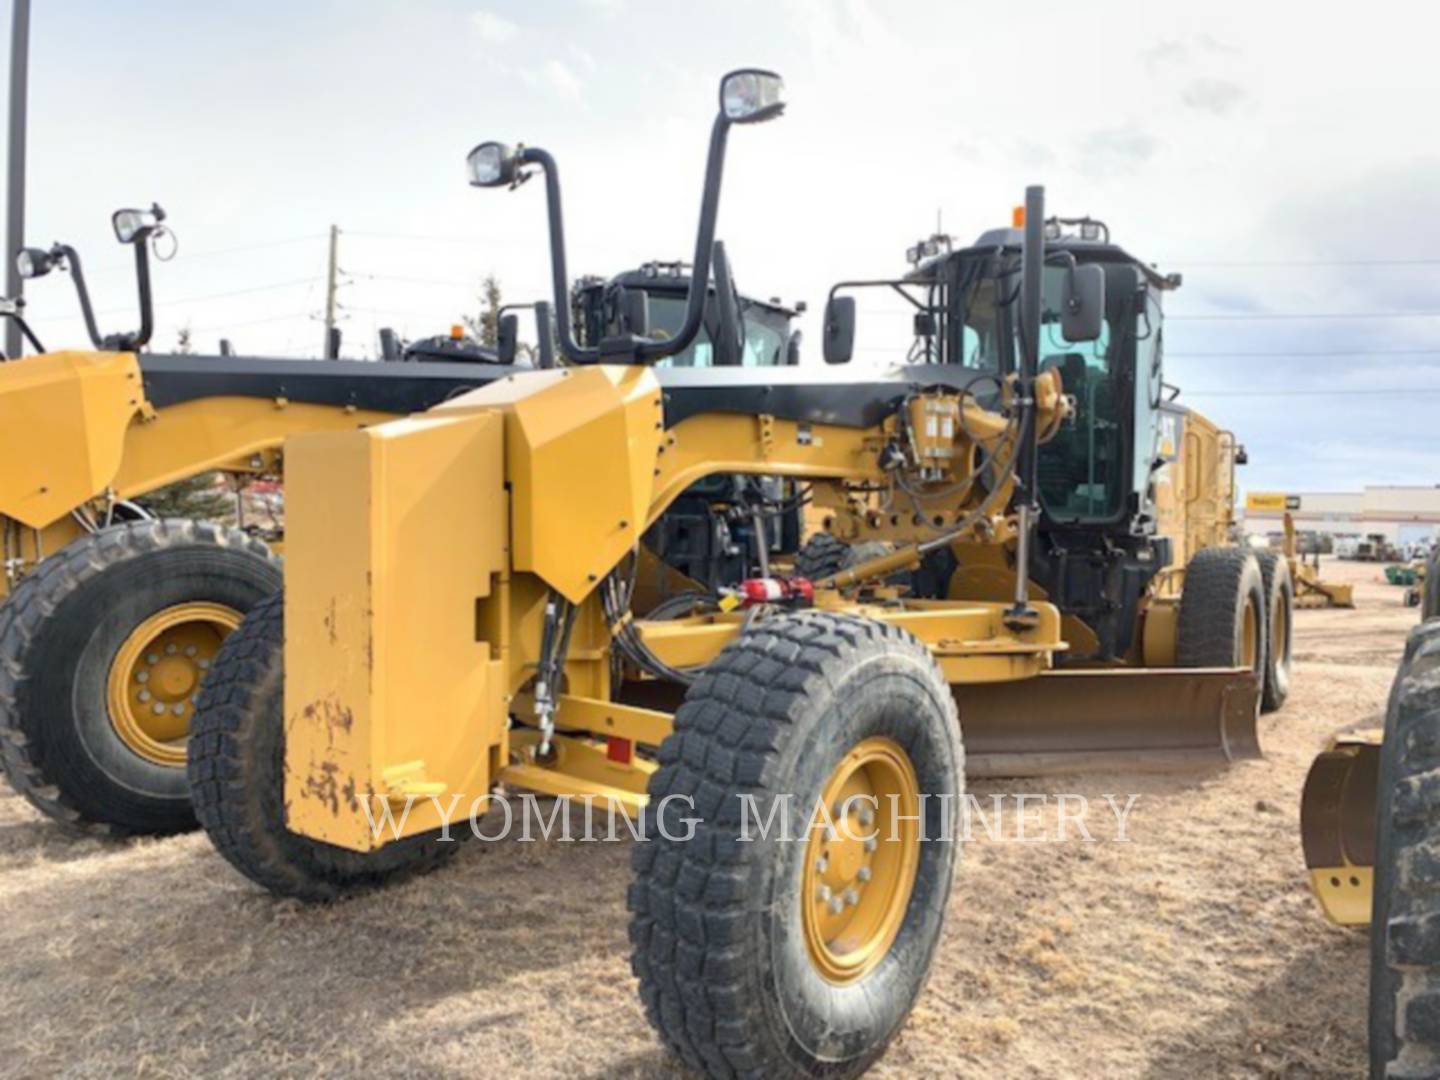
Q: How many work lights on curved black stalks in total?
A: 4